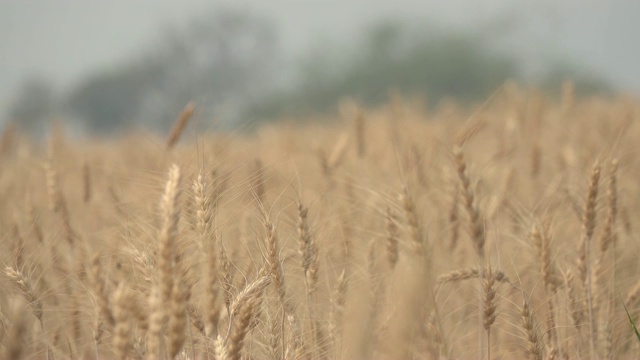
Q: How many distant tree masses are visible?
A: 2